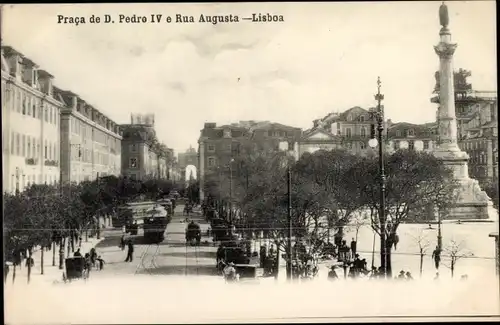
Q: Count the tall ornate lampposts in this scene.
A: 1